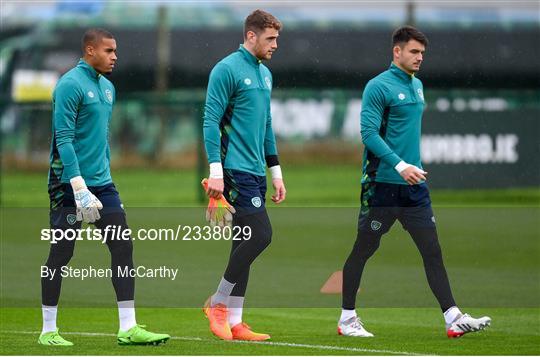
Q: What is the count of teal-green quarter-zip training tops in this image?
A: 3